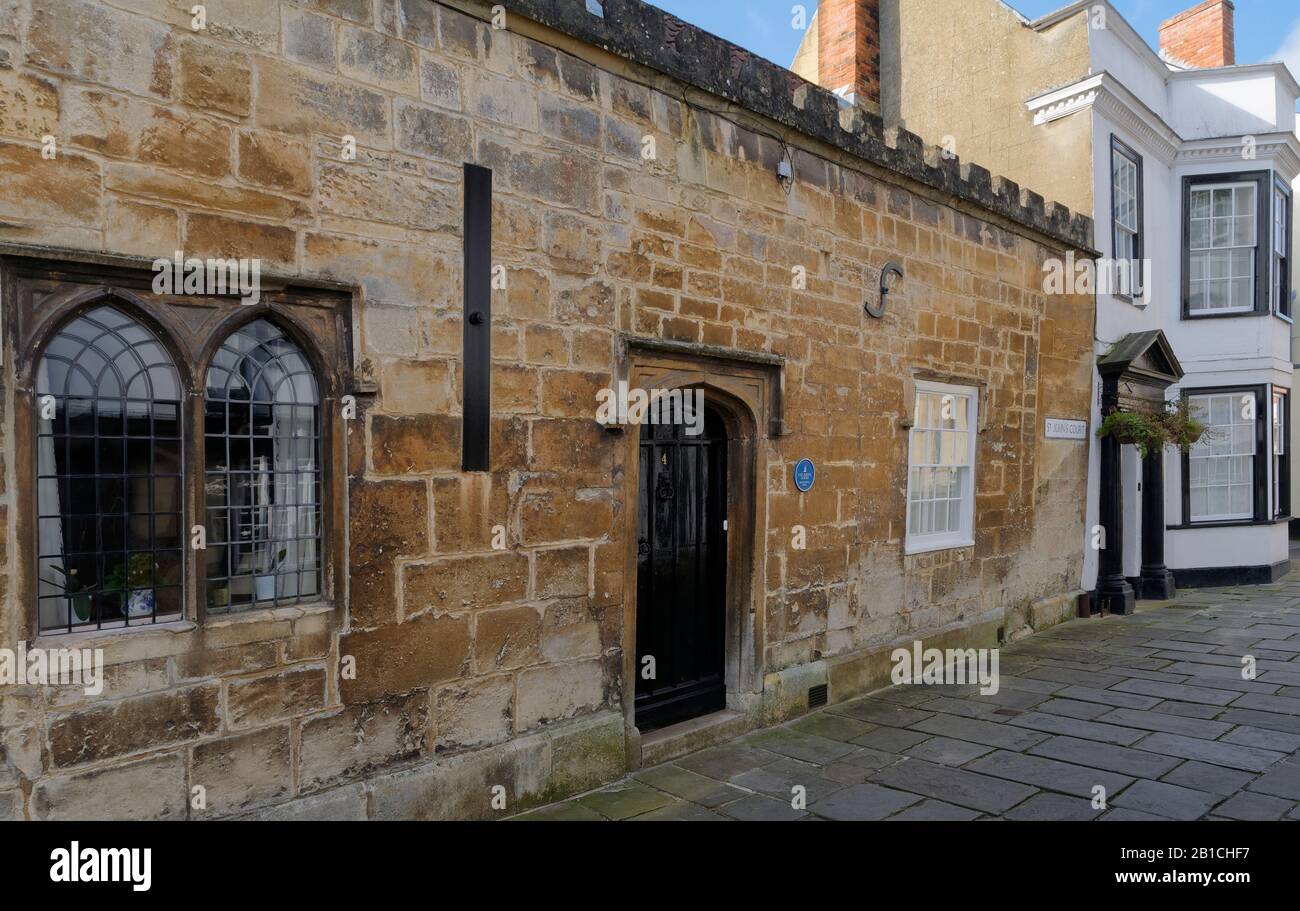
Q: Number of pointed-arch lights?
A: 2